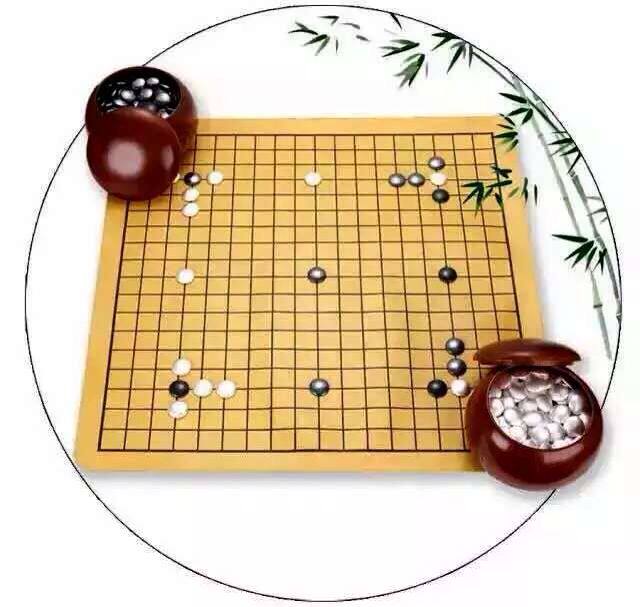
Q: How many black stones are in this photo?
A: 12